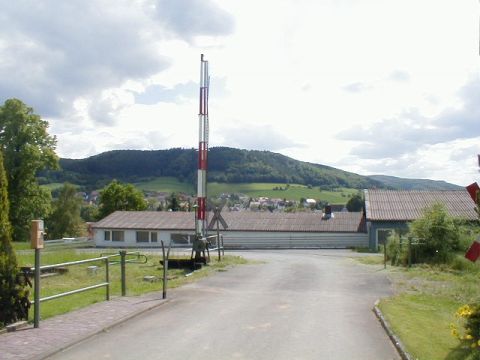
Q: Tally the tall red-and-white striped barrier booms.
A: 1